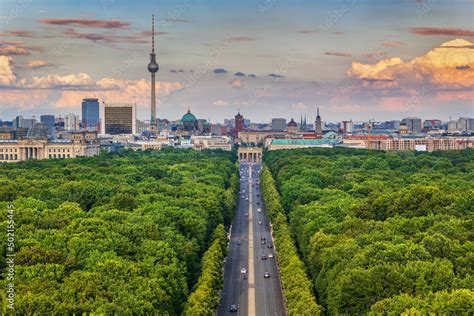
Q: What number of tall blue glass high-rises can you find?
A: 1